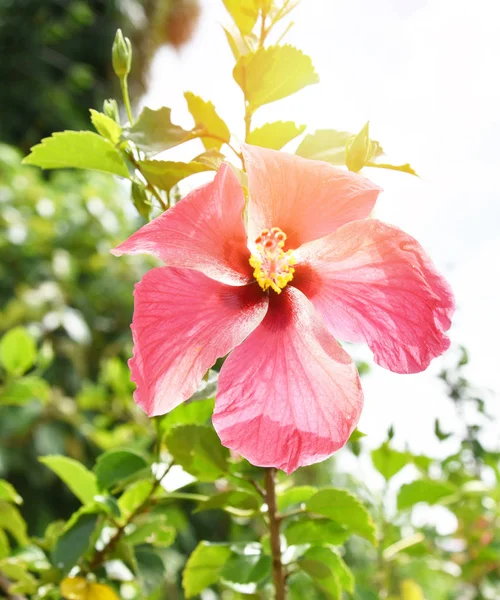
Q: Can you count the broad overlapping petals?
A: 5